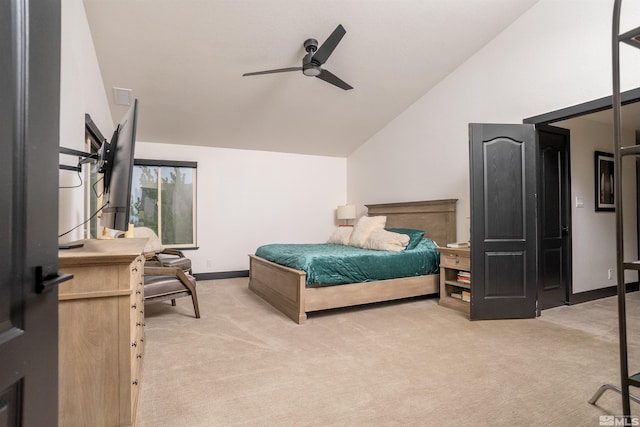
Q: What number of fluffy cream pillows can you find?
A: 3